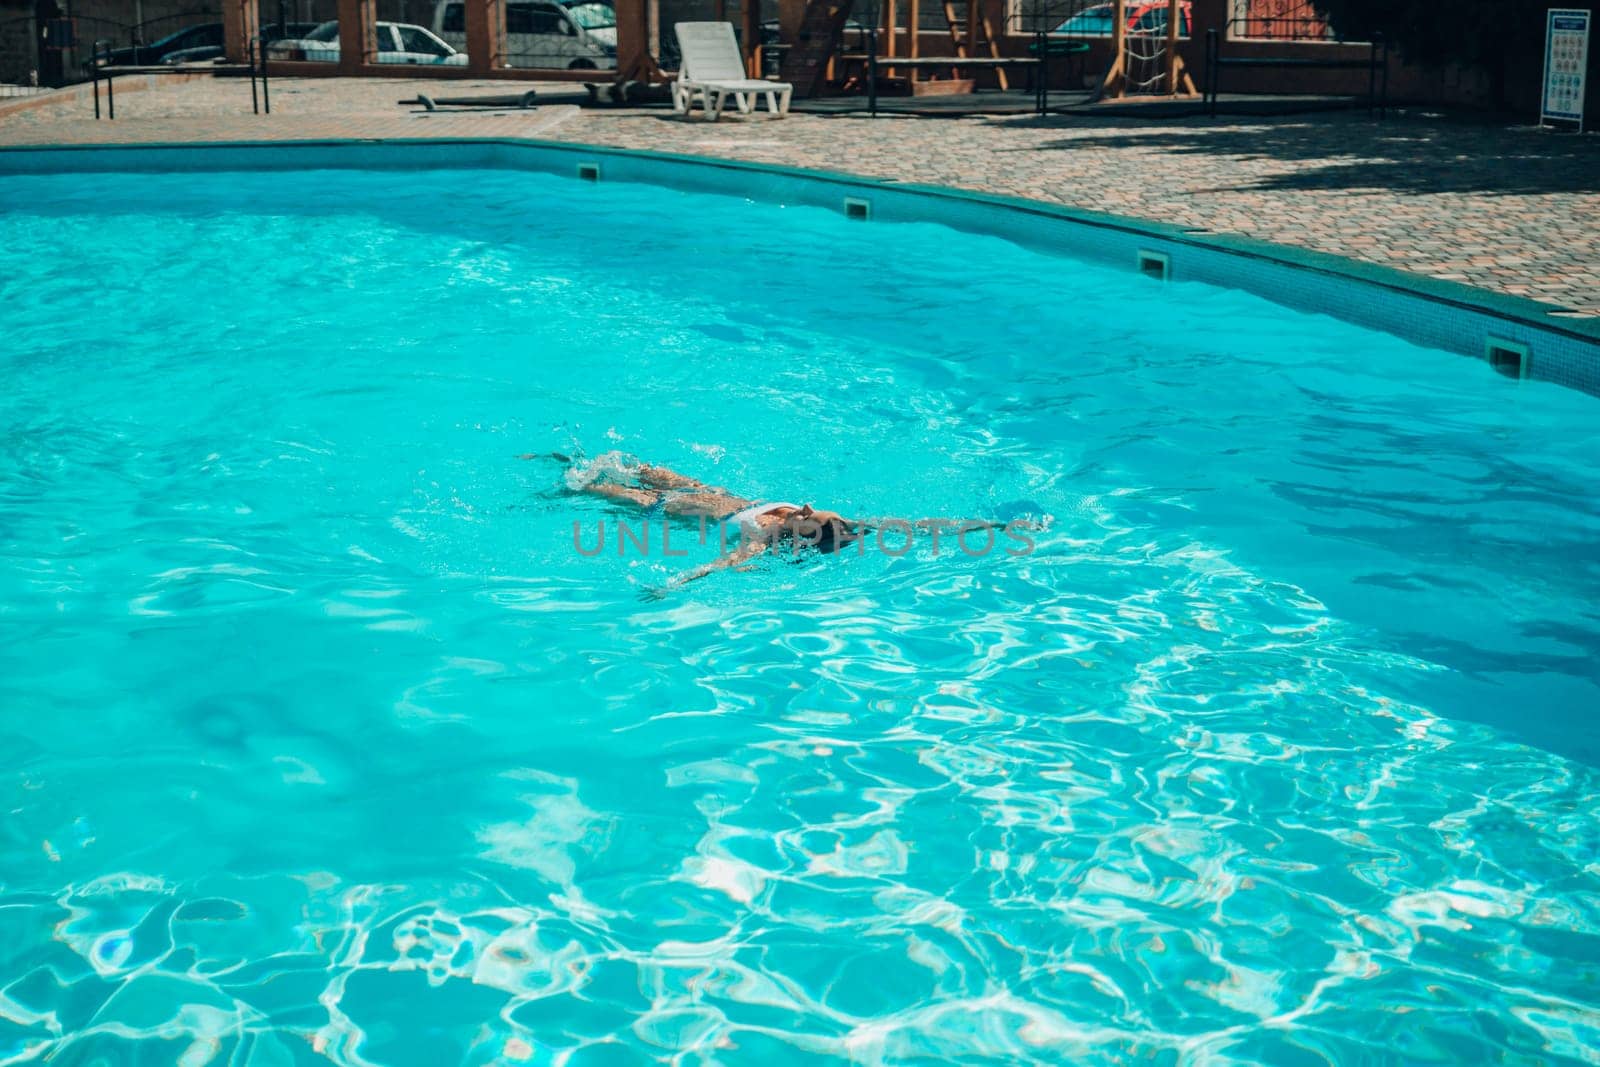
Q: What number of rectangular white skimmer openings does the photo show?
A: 4